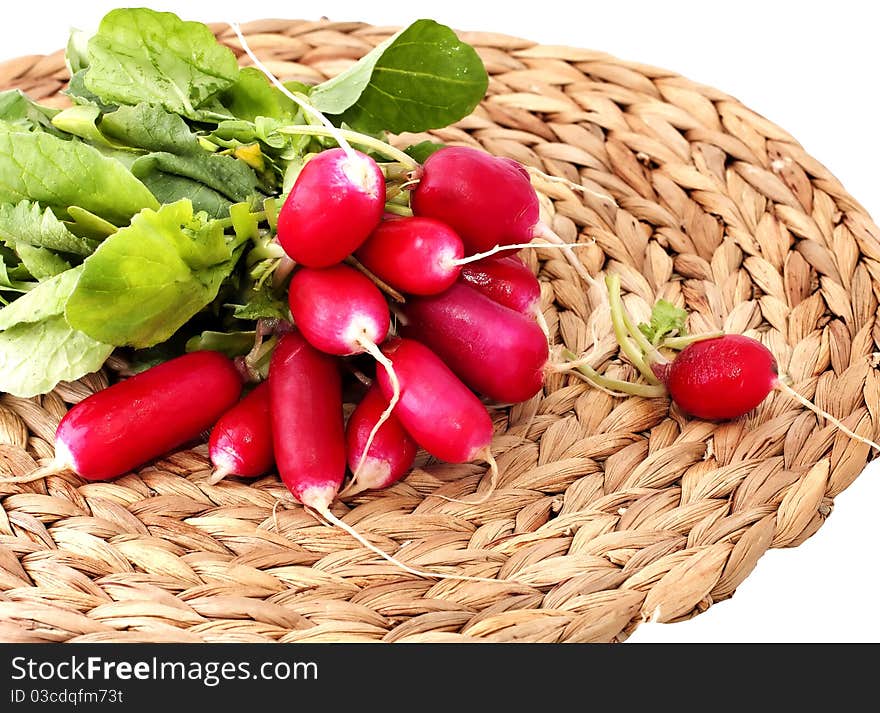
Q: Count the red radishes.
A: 12